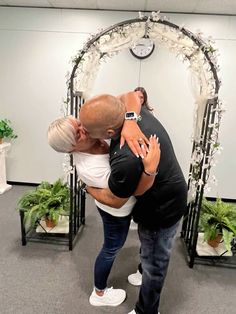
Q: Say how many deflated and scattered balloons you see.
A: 0